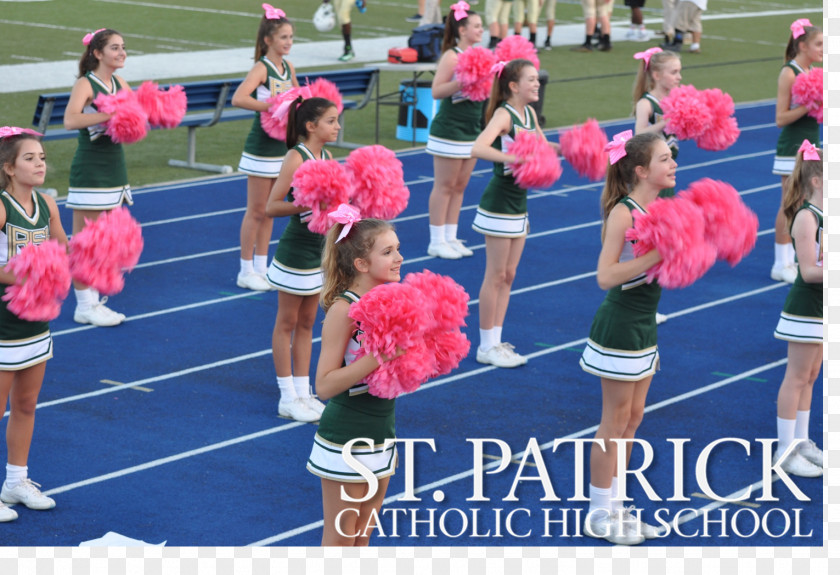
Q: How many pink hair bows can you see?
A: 11